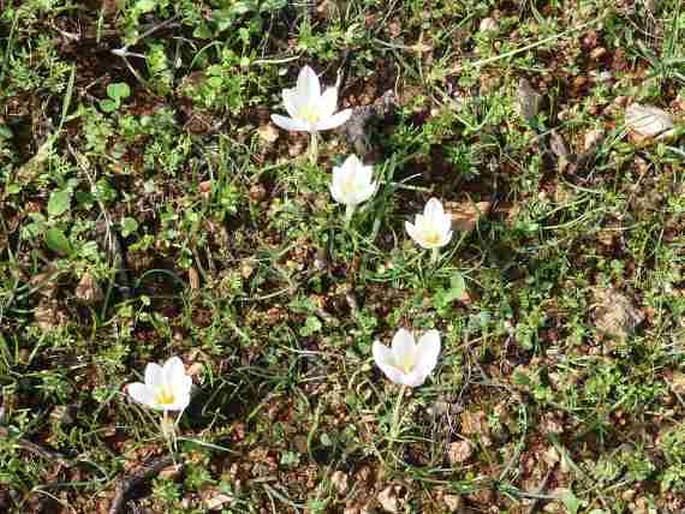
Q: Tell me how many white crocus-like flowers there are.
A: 5